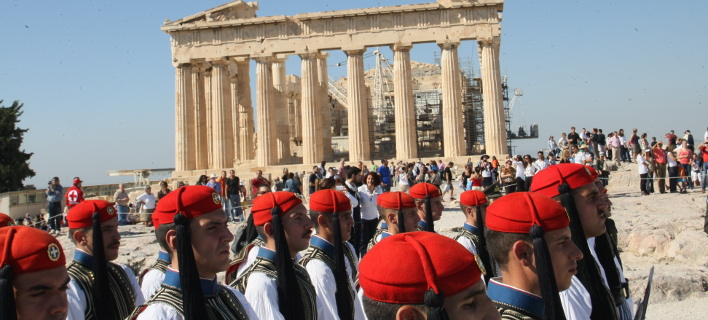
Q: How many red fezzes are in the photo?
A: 13